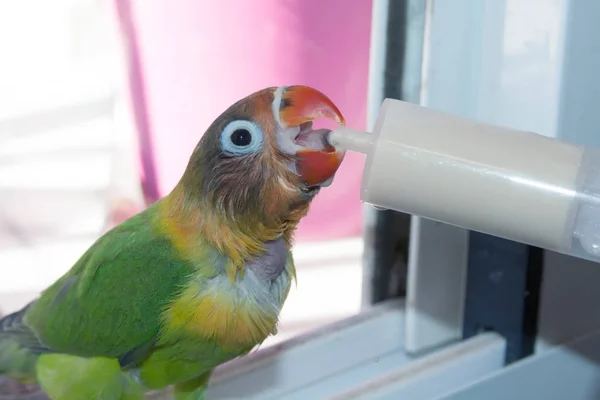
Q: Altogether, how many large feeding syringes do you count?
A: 1